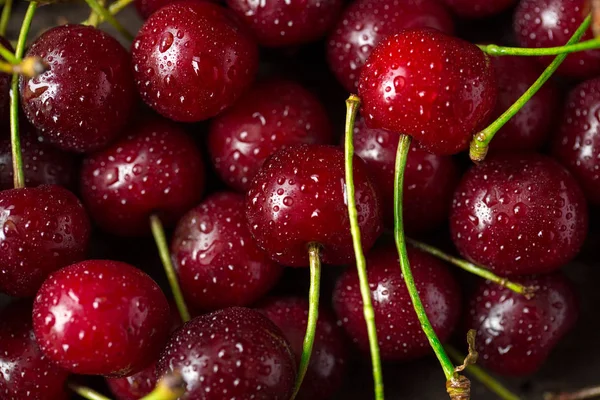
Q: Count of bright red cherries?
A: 2